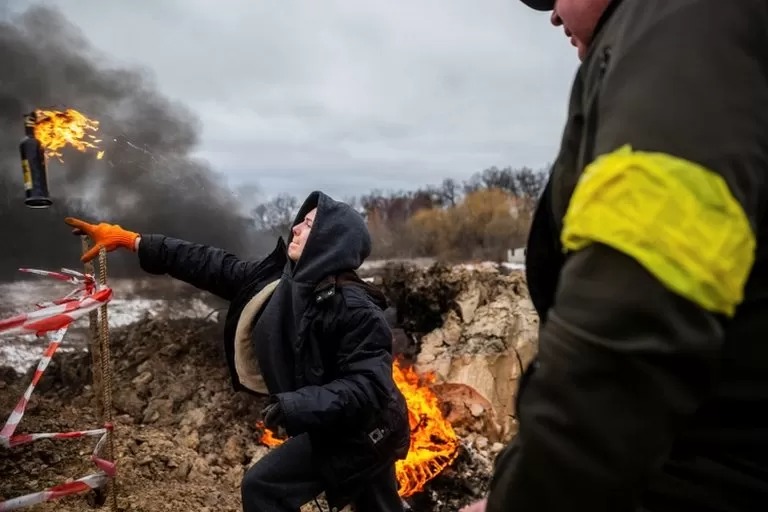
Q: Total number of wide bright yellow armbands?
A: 1